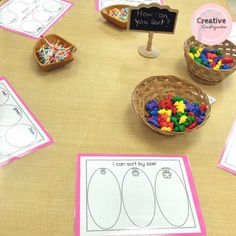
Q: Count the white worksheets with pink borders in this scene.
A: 5